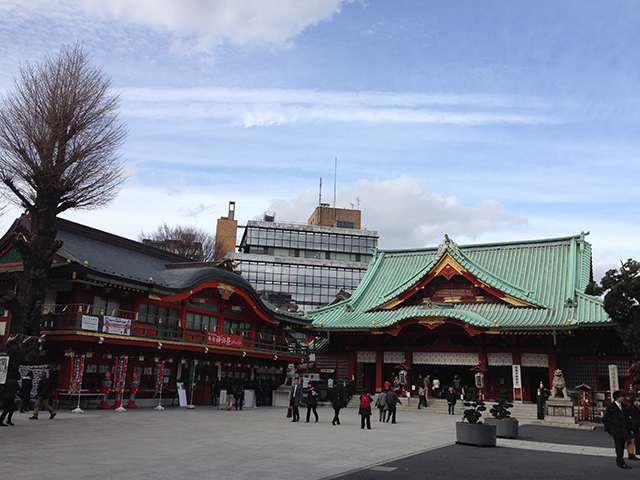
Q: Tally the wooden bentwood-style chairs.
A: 0